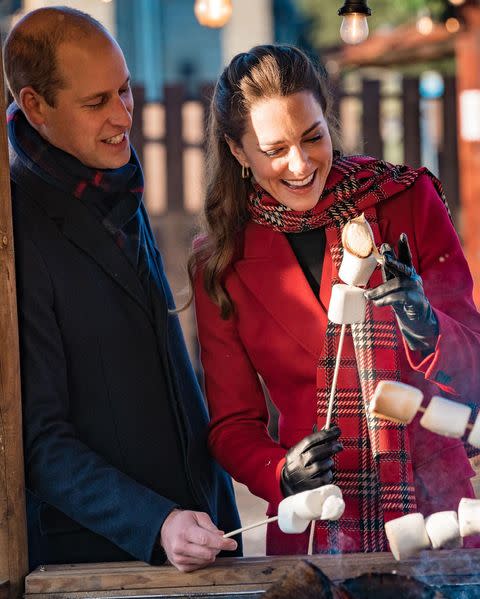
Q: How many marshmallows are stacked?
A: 3